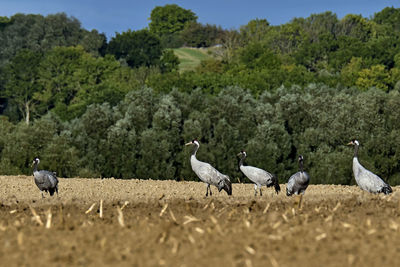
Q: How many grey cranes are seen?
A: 5